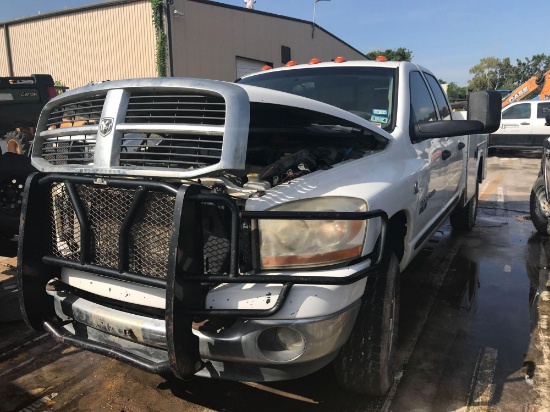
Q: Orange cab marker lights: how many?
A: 5